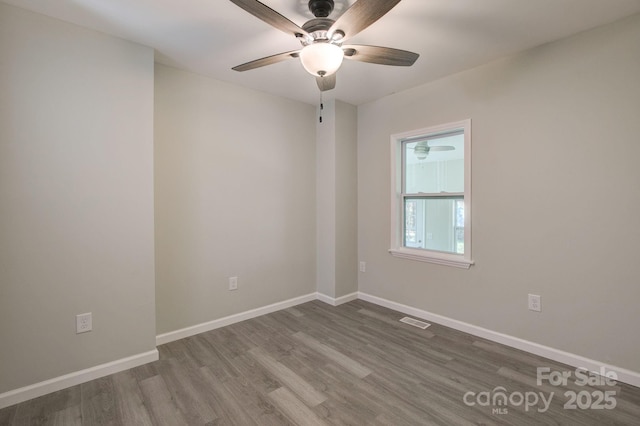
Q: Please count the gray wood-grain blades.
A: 5